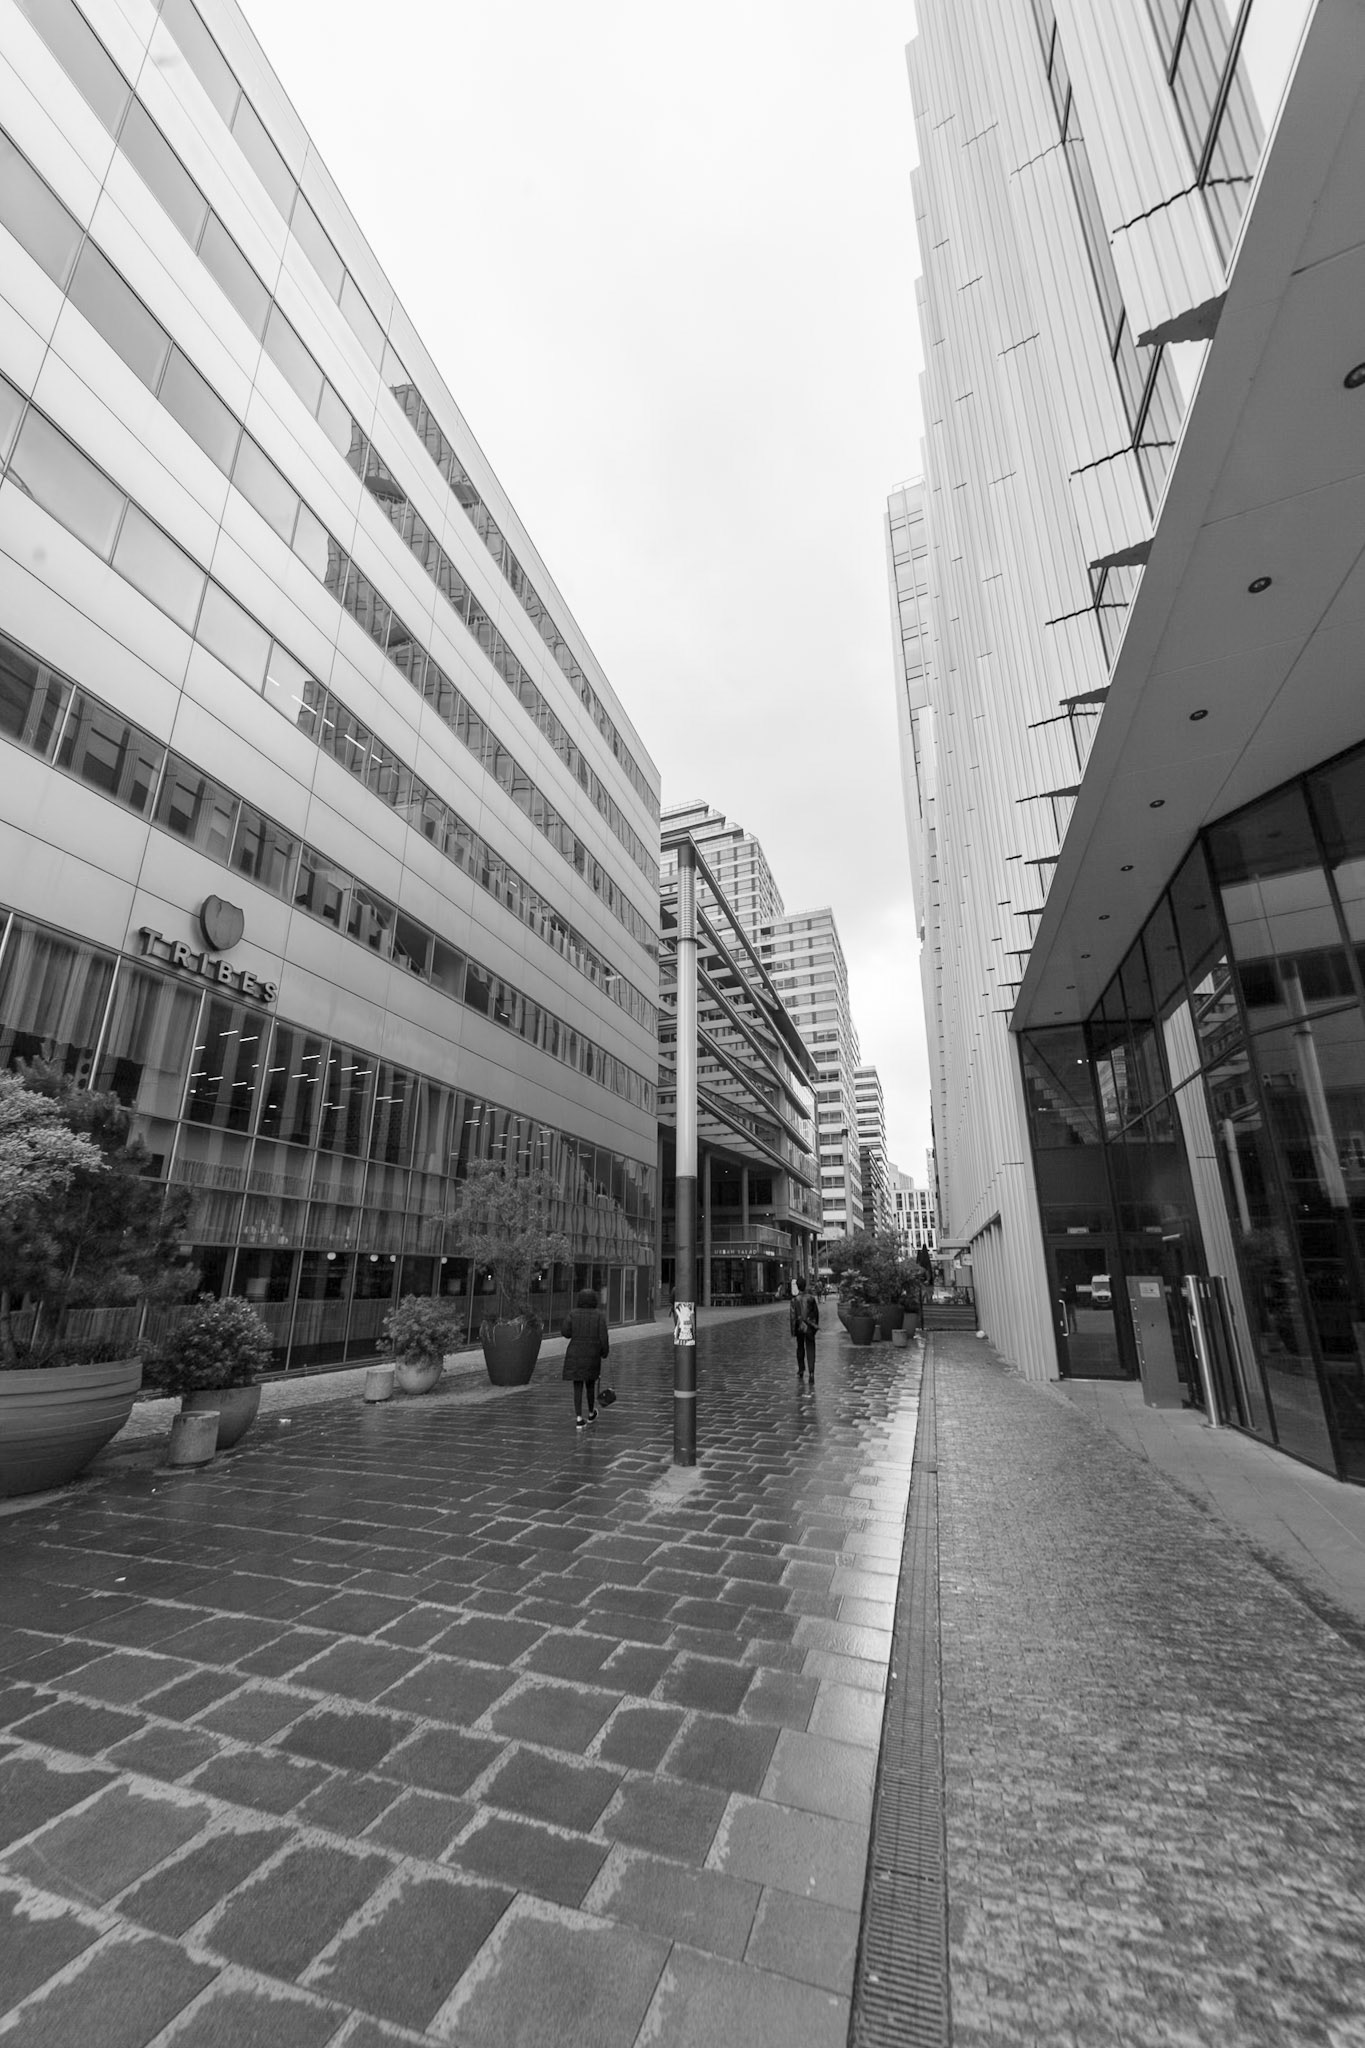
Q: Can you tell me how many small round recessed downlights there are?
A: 9